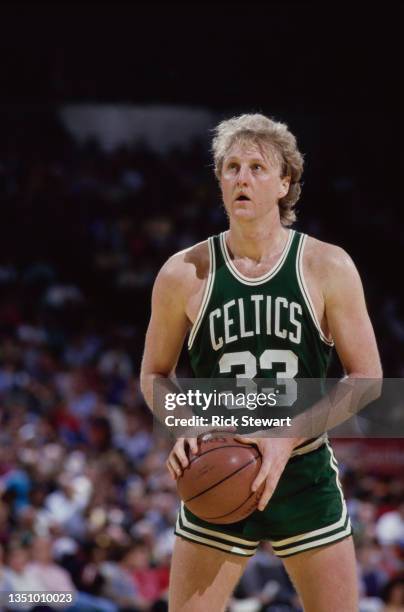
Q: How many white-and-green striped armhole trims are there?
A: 2